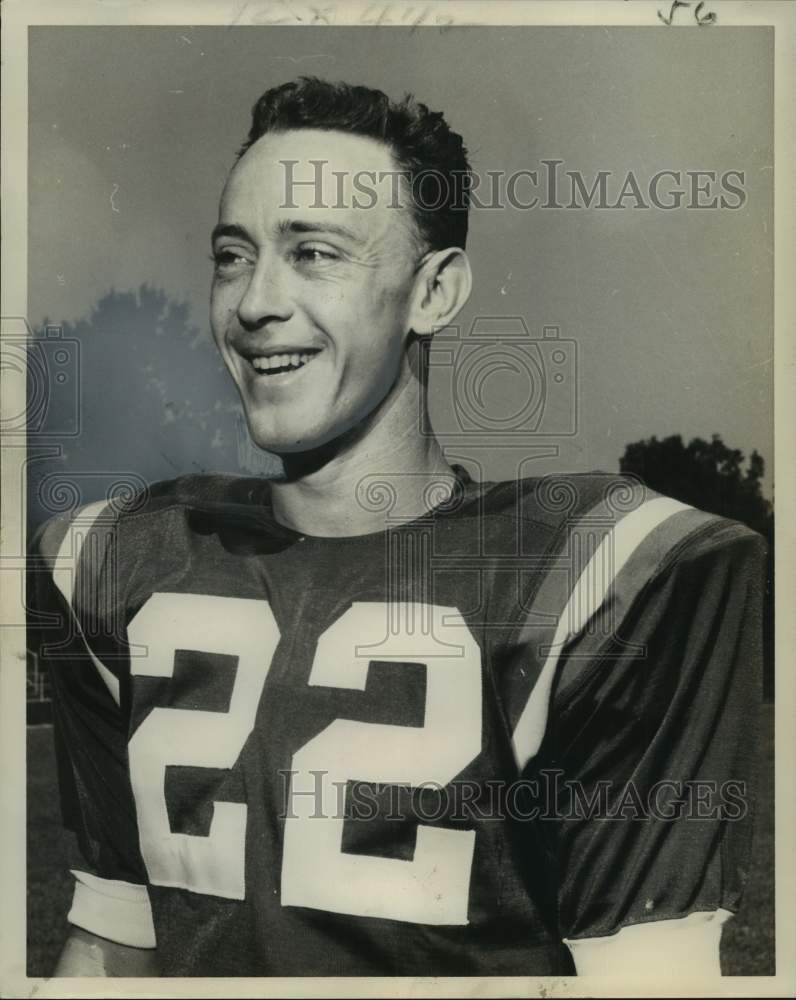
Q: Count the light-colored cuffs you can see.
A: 2